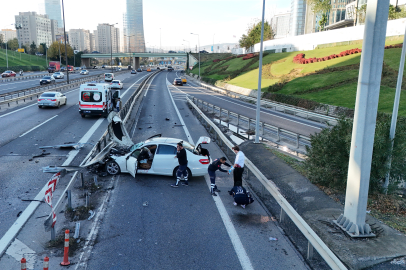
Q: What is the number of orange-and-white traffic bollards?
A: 3